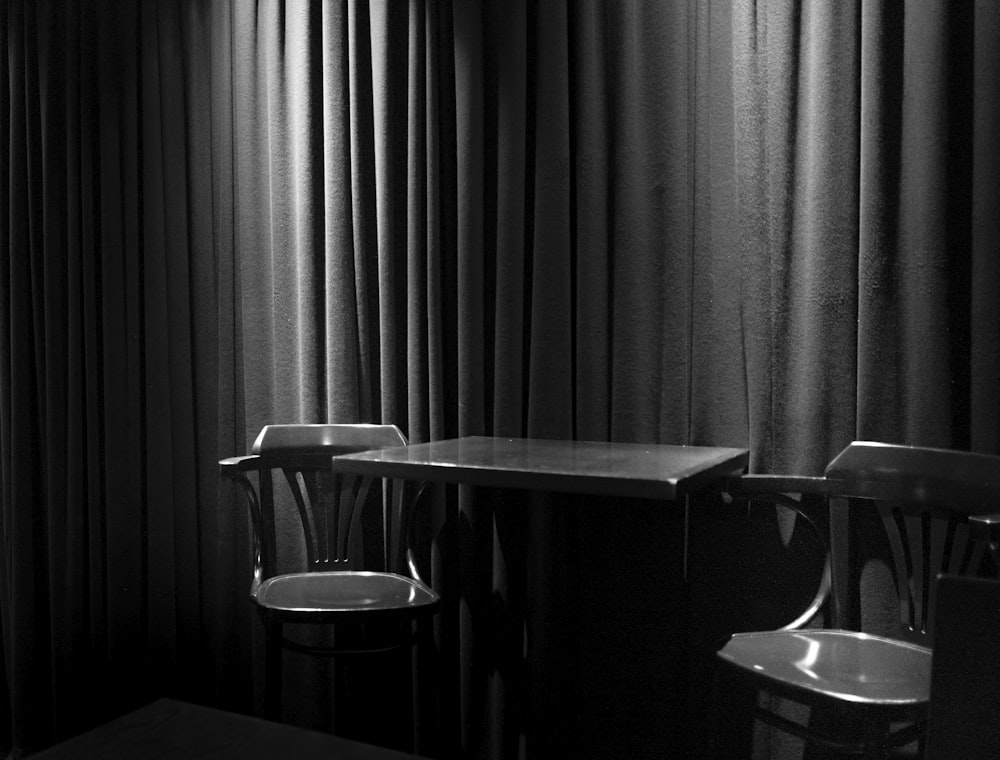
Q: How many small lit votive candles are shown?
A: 0